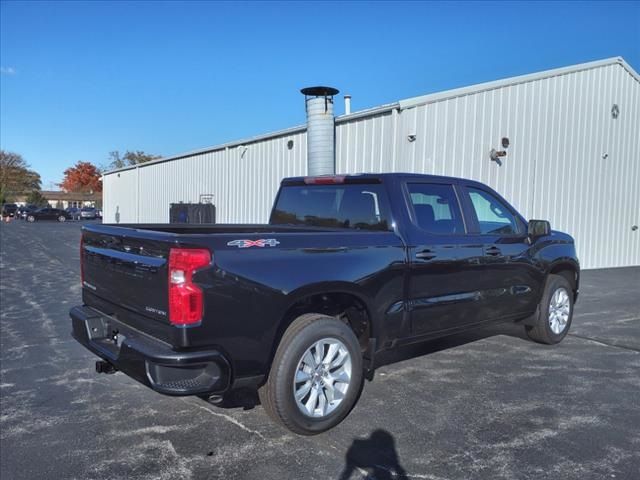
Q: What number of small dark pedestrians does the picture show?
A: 0